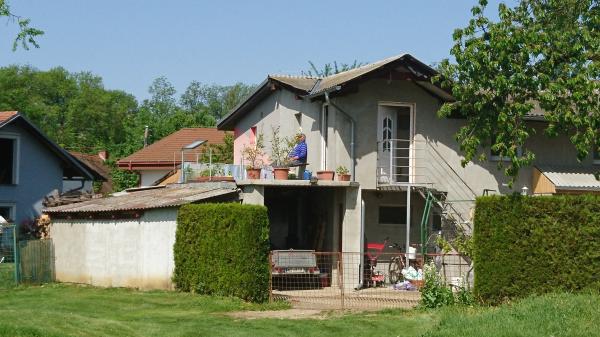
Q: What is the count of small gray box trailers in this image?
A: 1